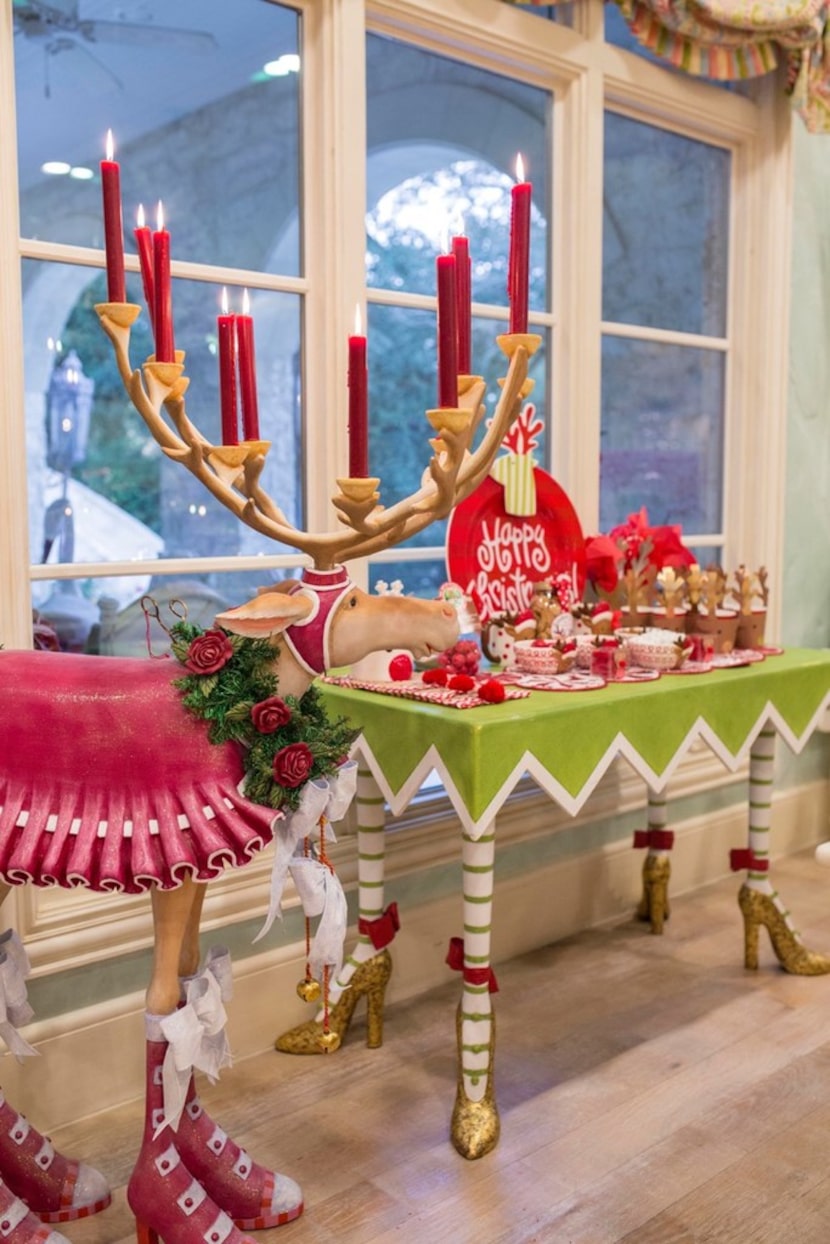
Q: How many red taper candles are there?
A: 9